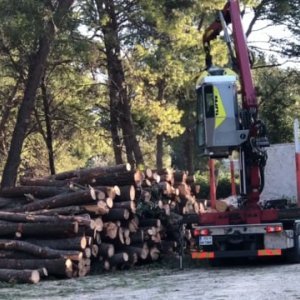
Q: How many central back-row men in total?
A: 0